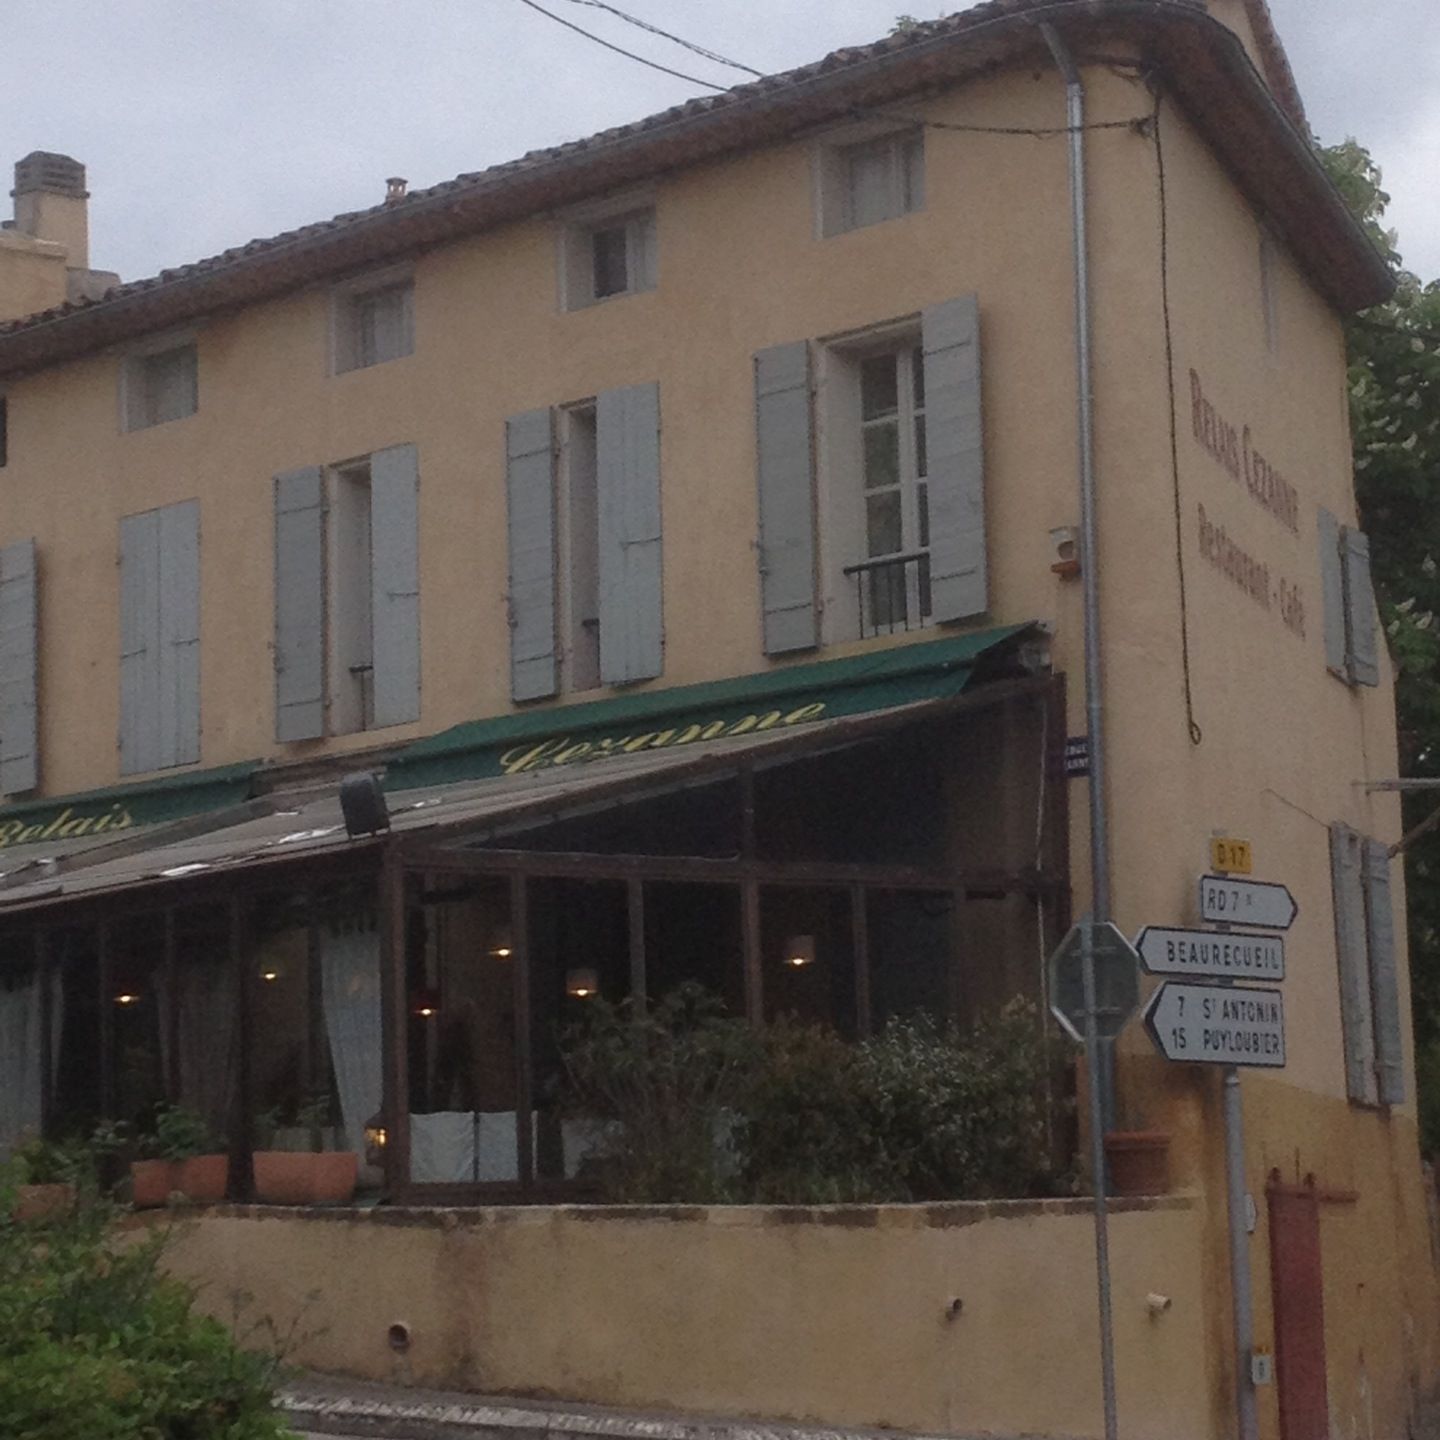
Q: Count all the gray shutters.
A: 13